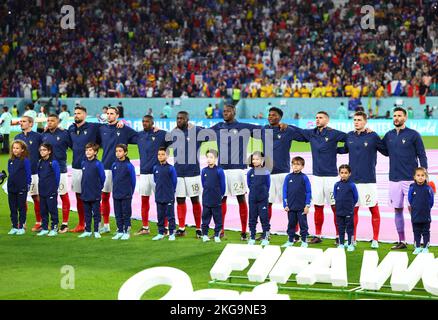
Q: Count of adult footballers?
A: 11